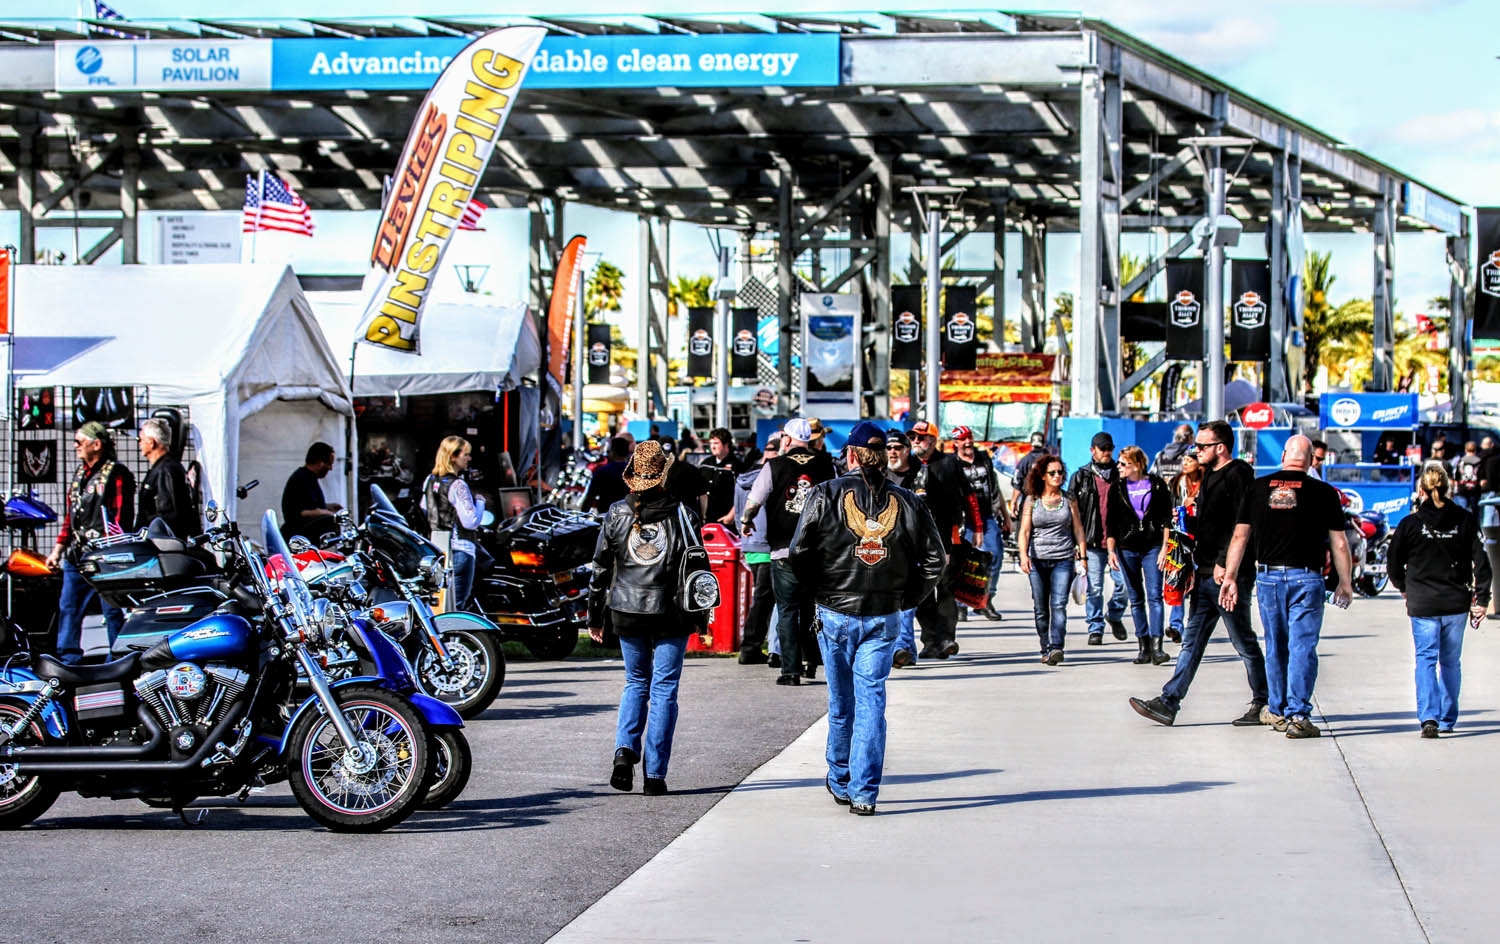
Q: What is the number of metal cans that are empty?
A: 0